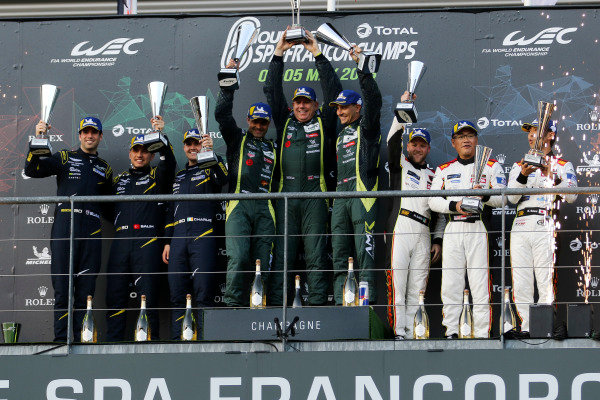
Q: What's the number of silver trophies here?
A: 9